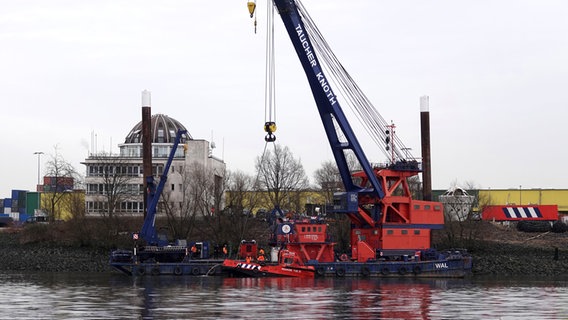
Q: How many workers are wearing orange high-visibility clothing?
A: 5